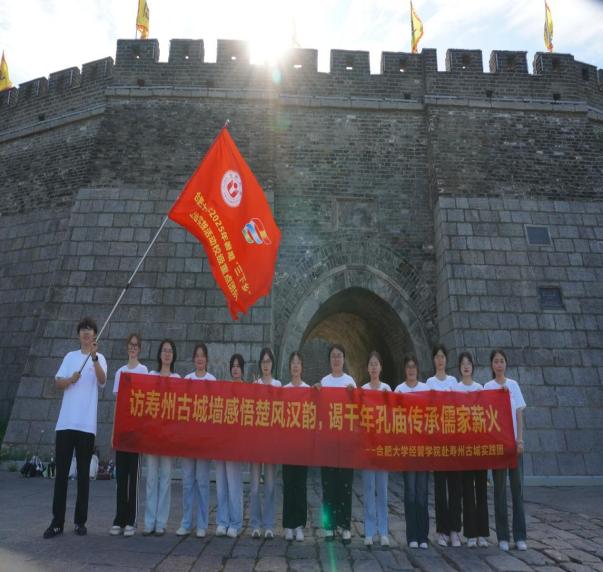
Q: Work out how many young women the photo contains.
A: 12